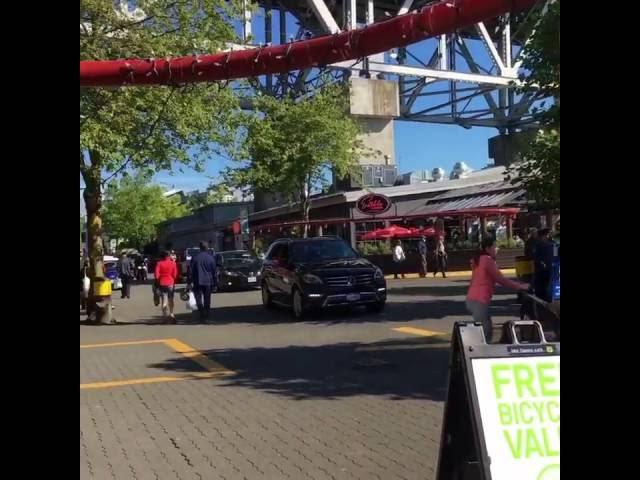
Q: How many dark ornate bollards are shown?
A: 0